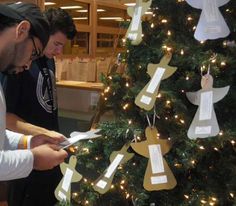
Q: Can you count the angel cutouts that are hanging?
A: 7